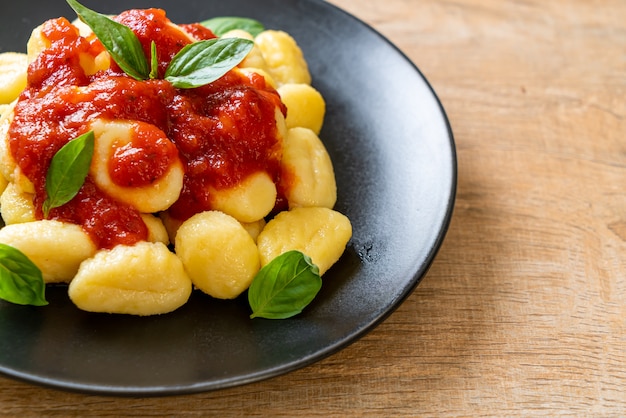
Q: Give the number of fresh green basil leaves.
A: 6